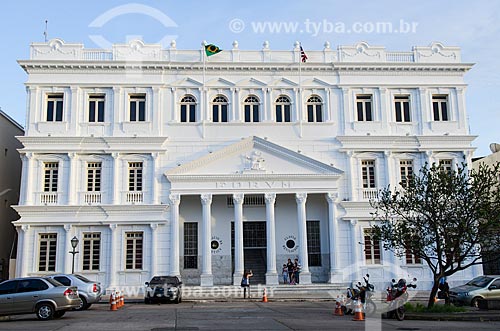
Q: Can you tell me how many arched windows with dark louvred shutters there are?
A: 5